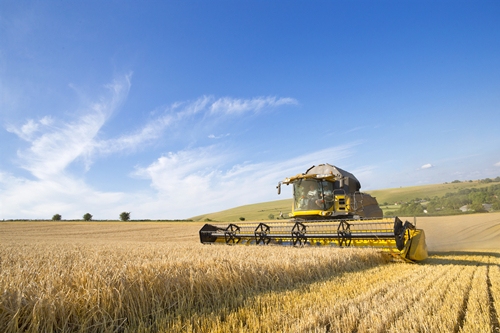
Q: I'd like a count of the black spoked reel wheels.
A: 4